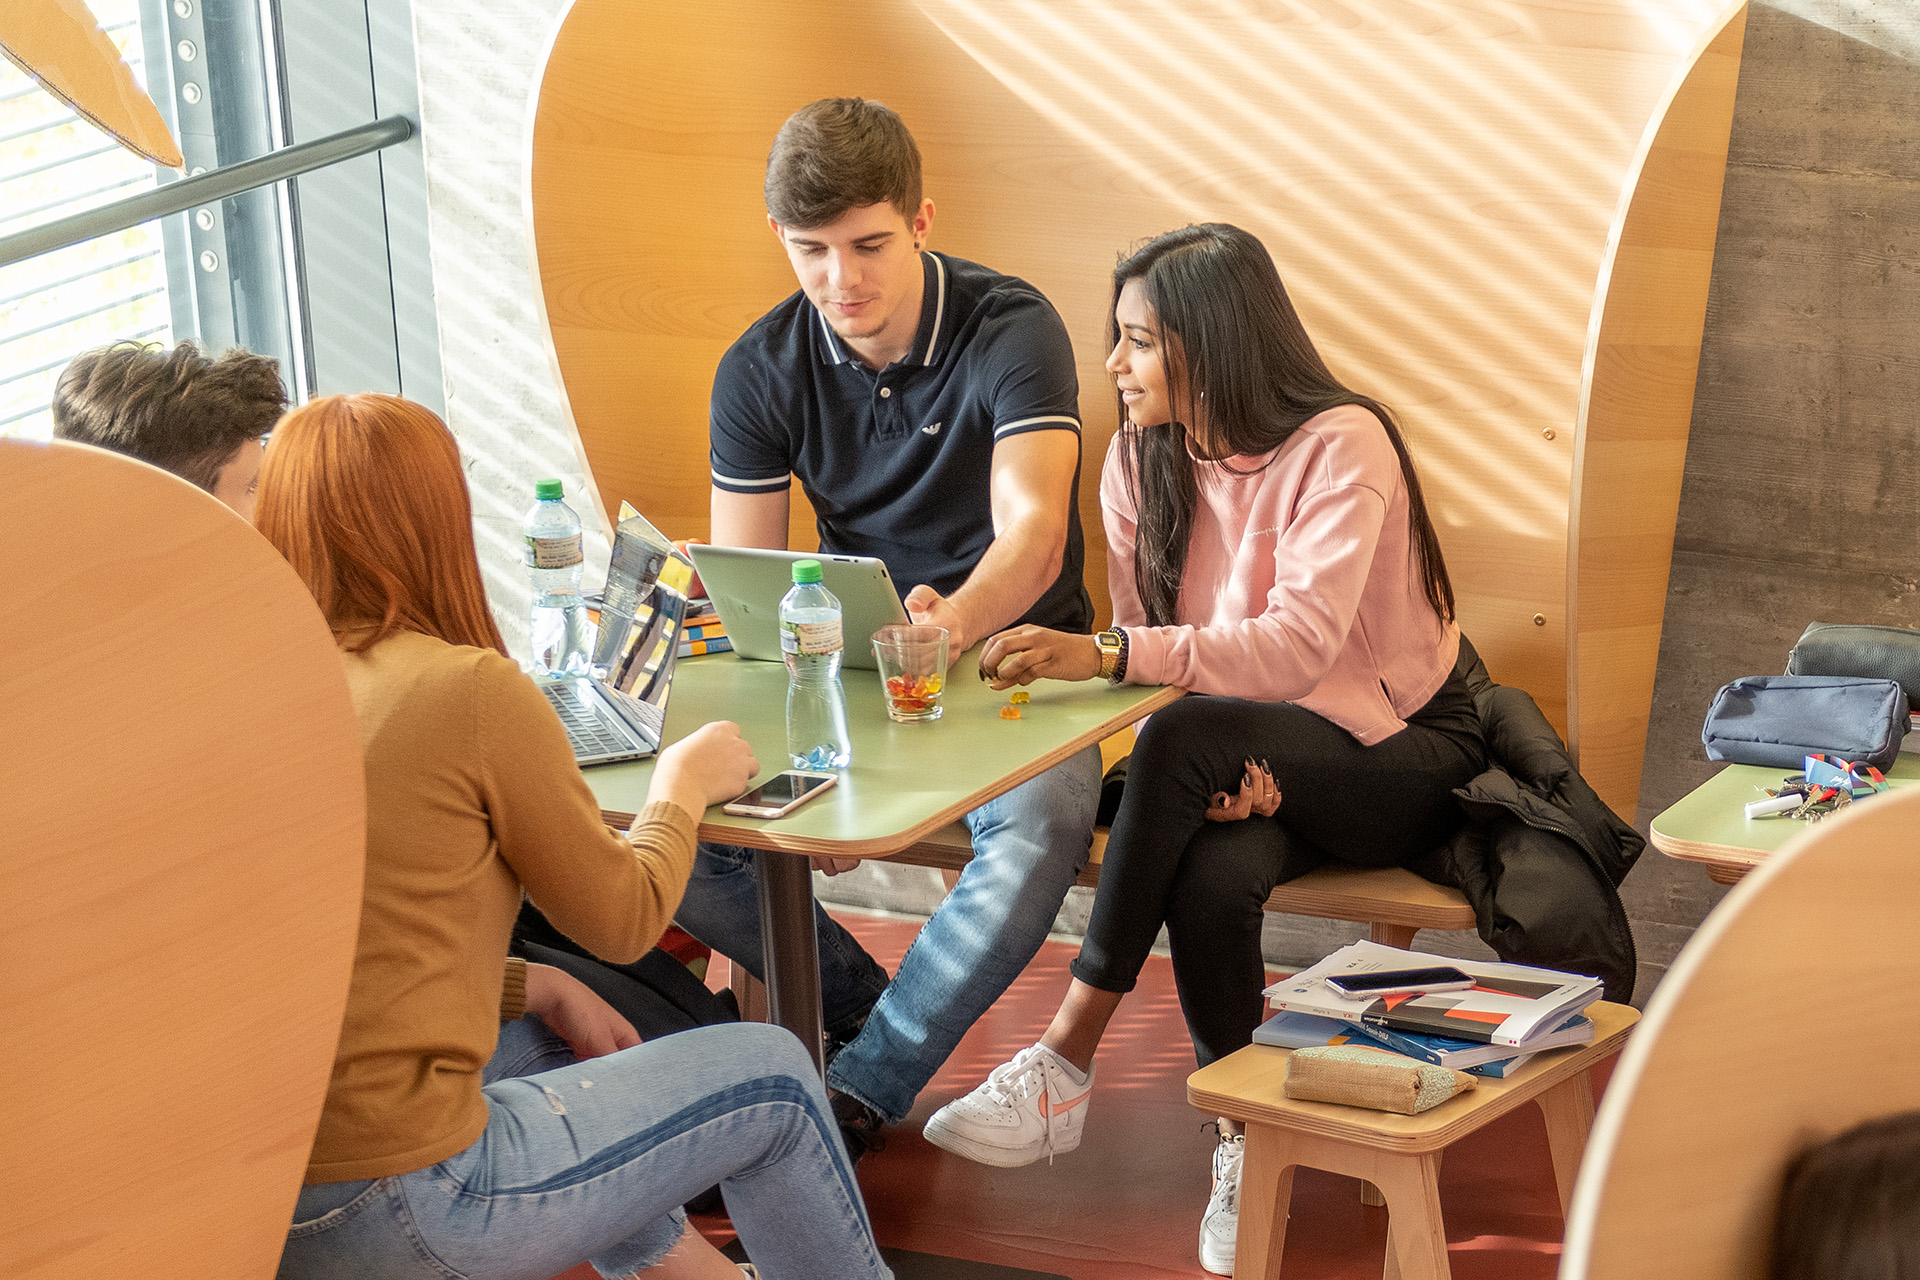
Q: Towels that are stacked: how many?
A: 0